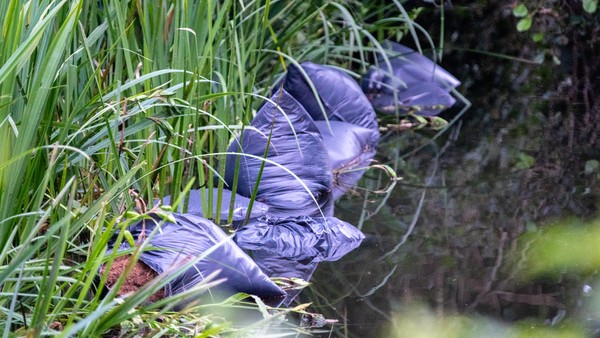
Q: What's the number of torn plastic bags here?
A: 1